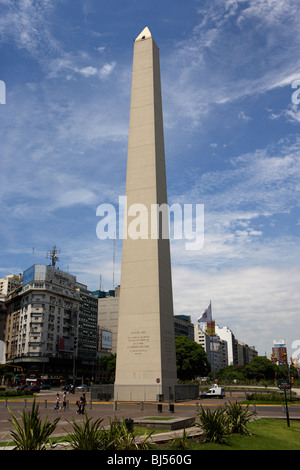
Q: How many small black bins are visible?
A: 2